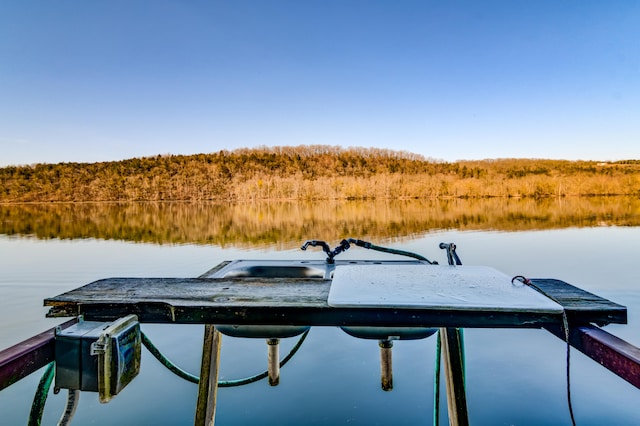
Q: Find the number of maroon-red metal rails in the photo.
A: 2